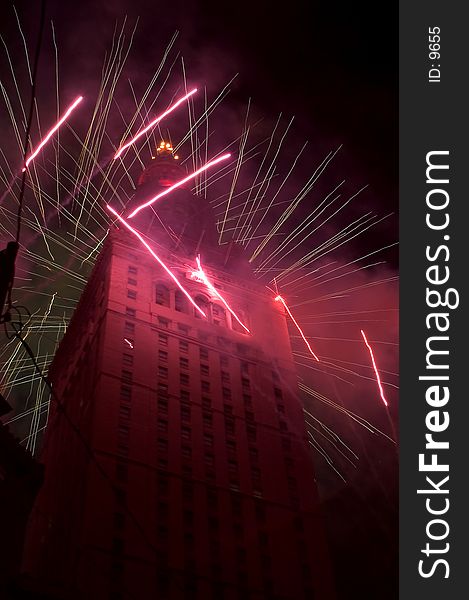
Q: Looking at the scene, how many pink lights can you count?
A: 7